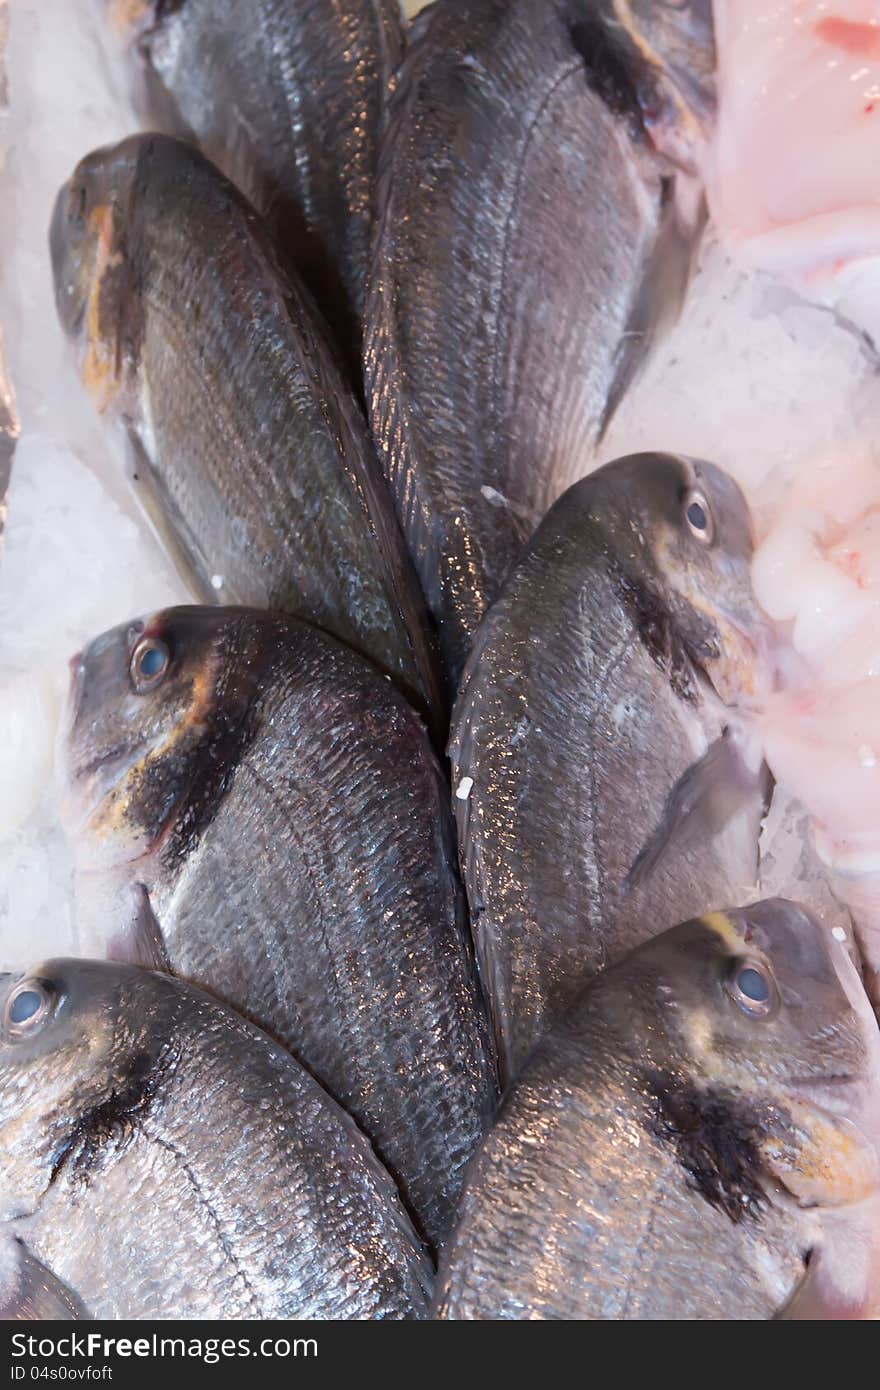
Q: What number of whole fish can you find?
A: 7